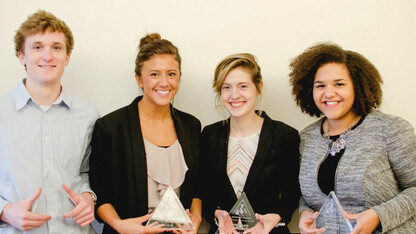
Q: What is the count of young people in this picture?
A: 4